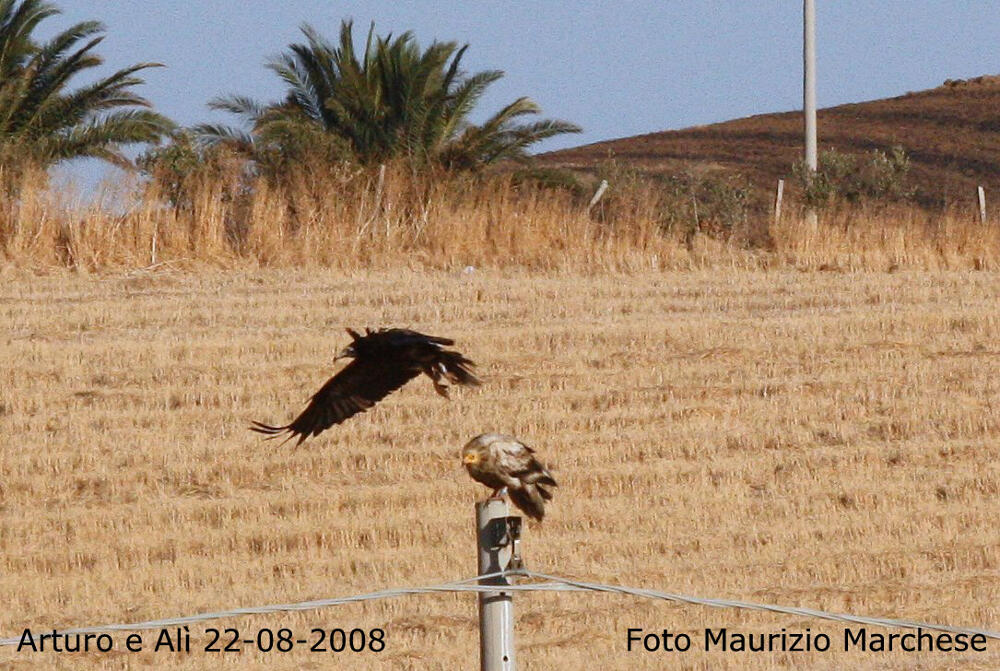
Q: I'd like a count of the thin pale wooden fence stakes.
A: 4